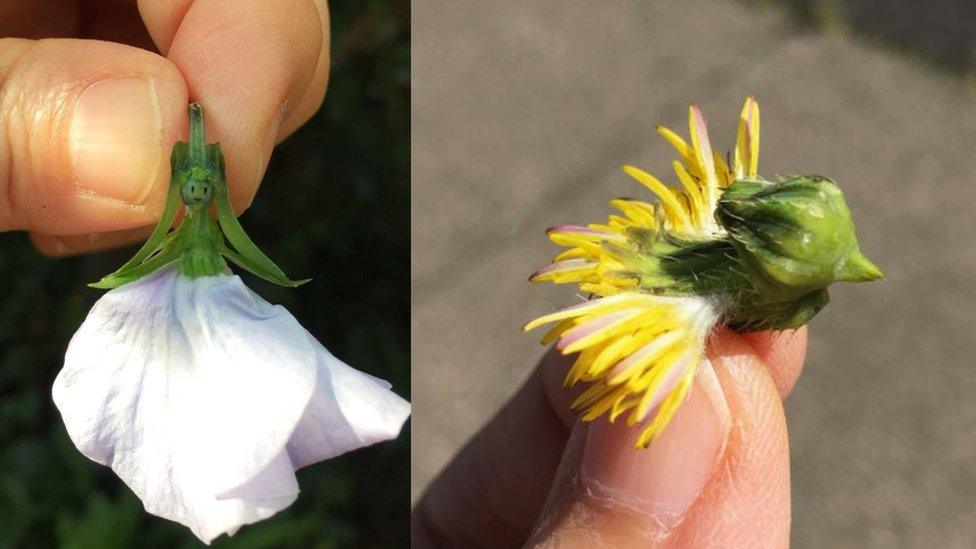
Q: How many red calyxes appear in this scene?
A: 0